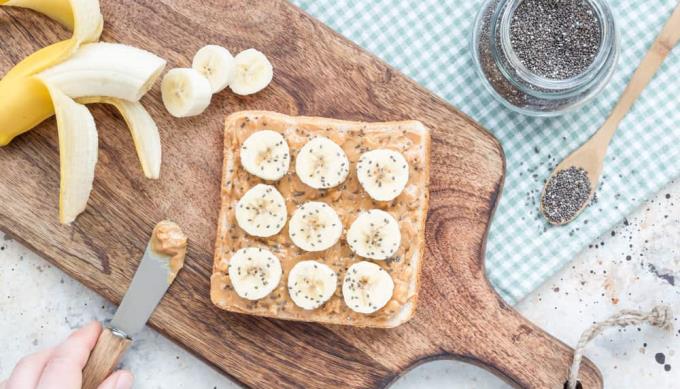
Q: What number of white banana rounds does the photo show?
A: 12